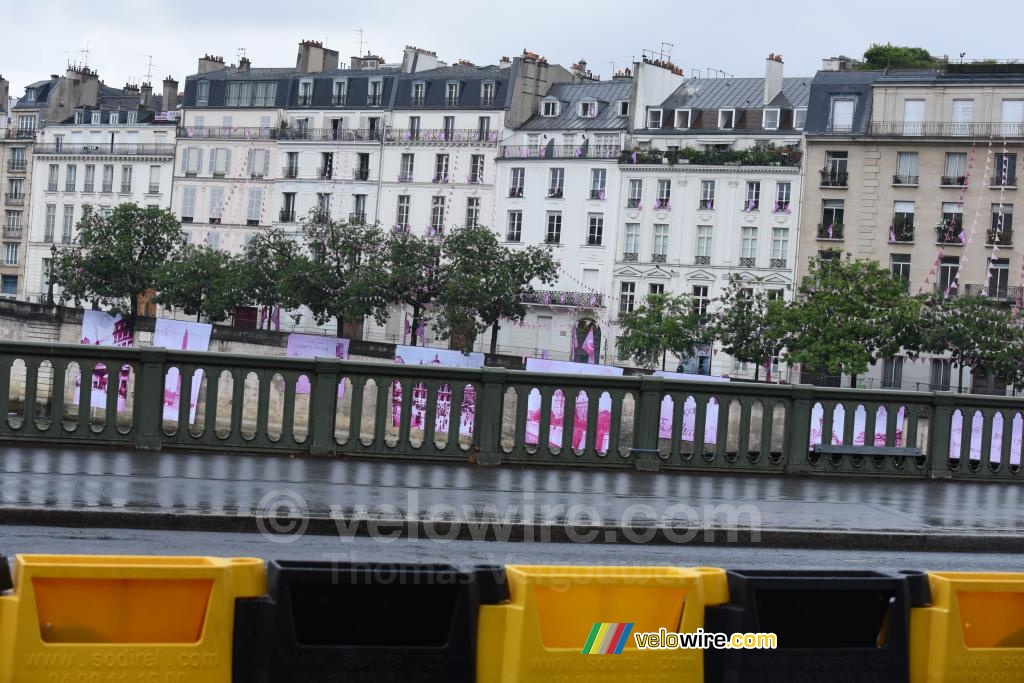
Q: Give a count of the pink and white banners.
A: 8